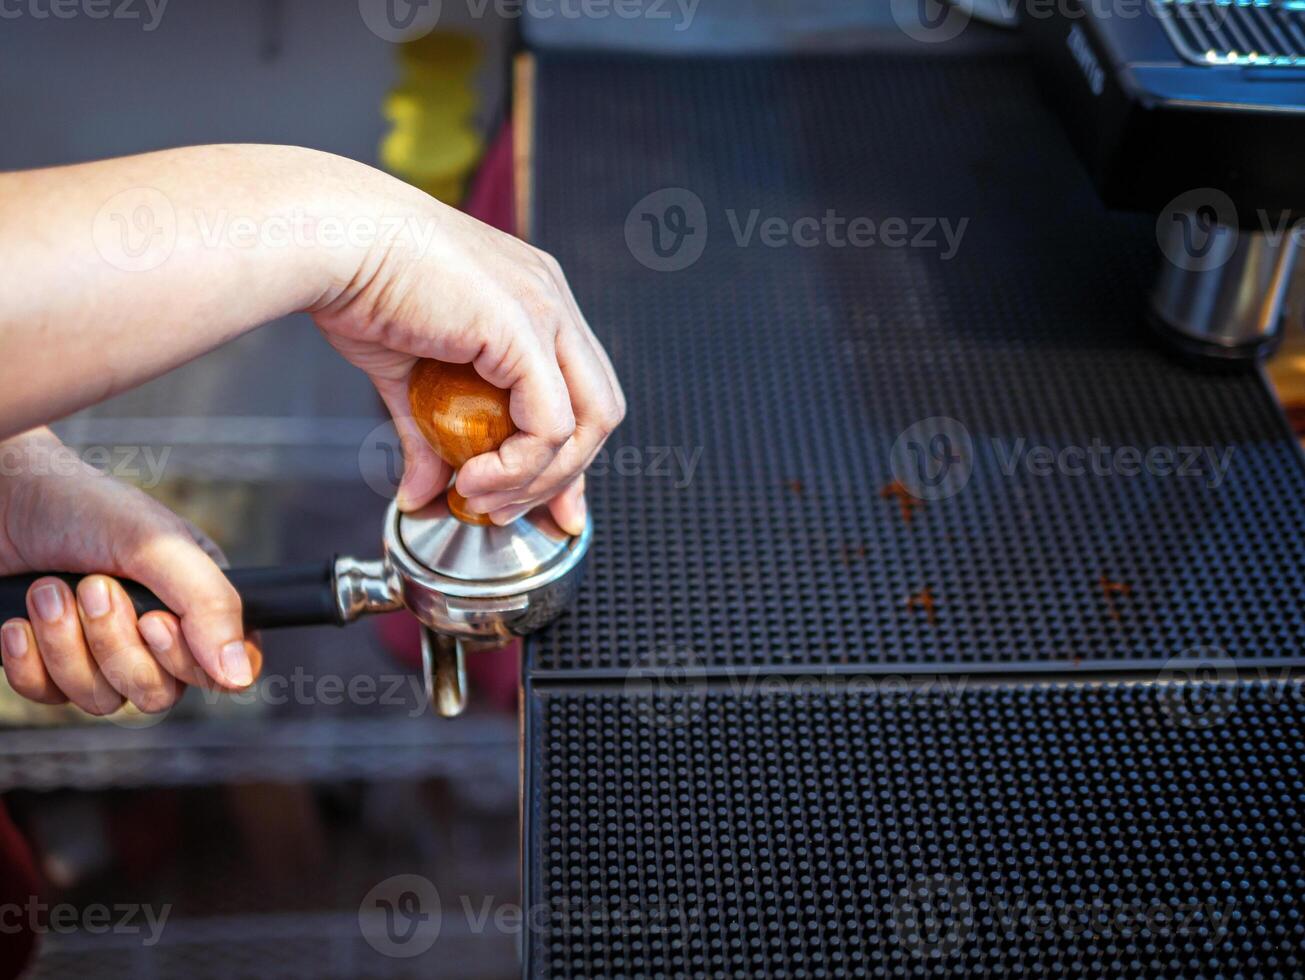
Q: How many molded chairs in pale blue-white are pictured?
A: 0